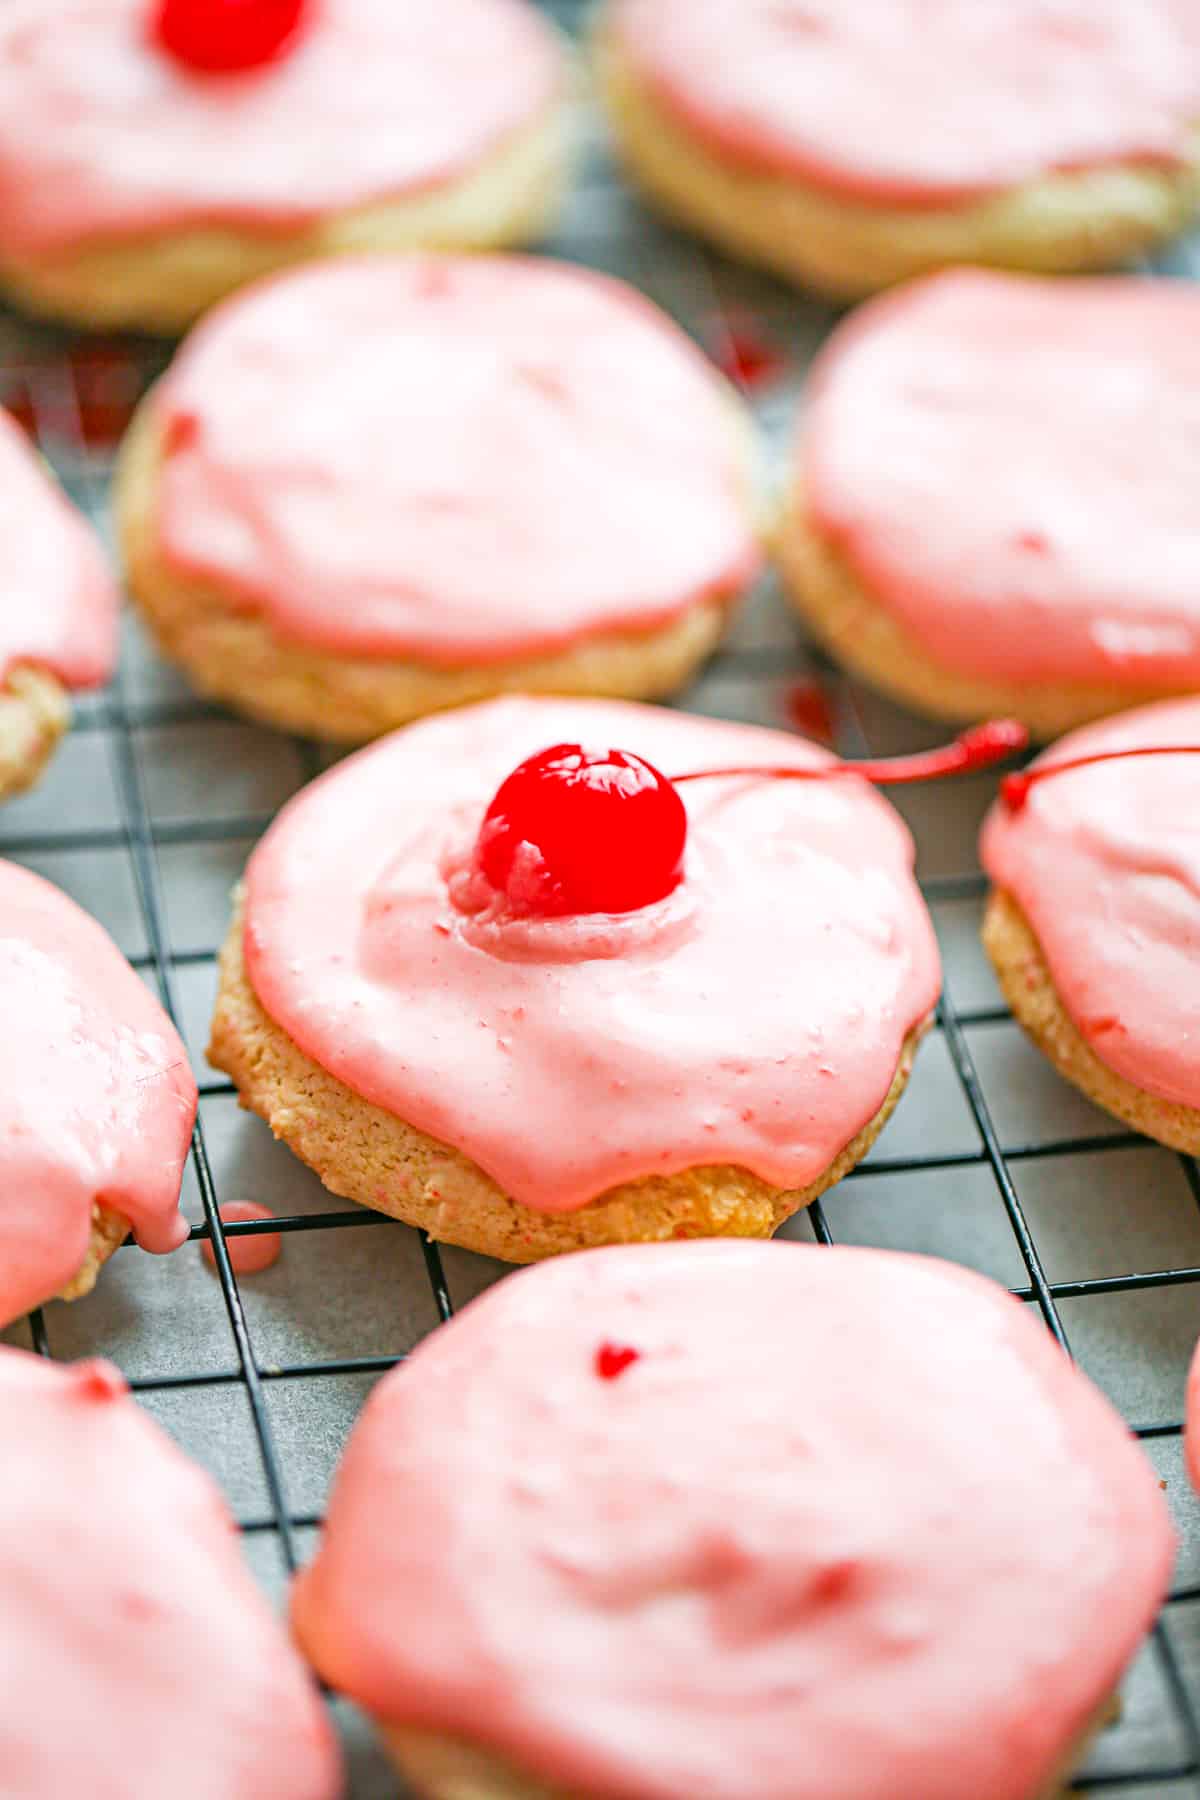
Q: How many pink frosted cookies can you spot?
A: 11